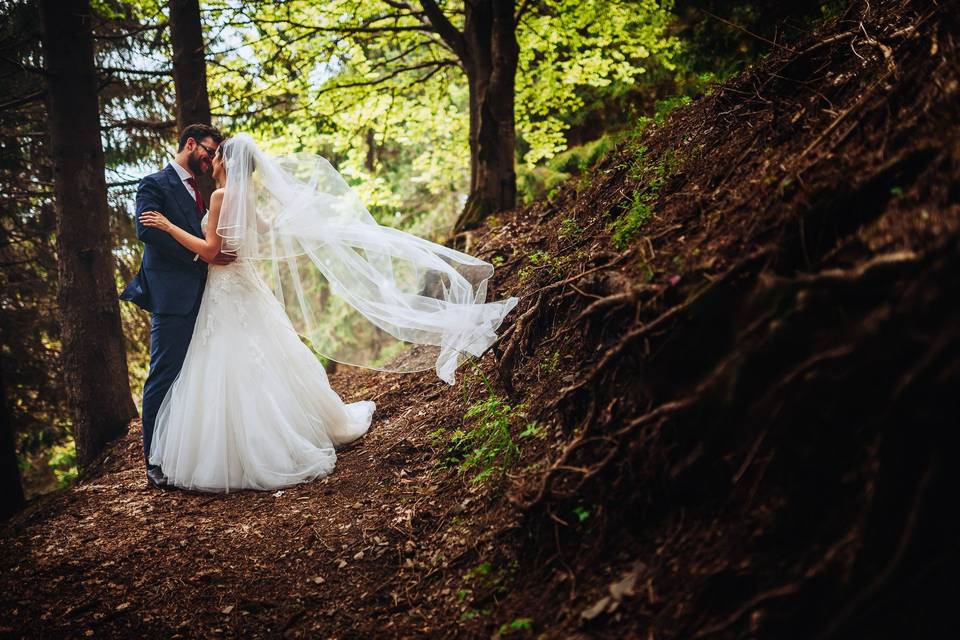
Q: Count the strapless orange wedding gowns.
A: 0